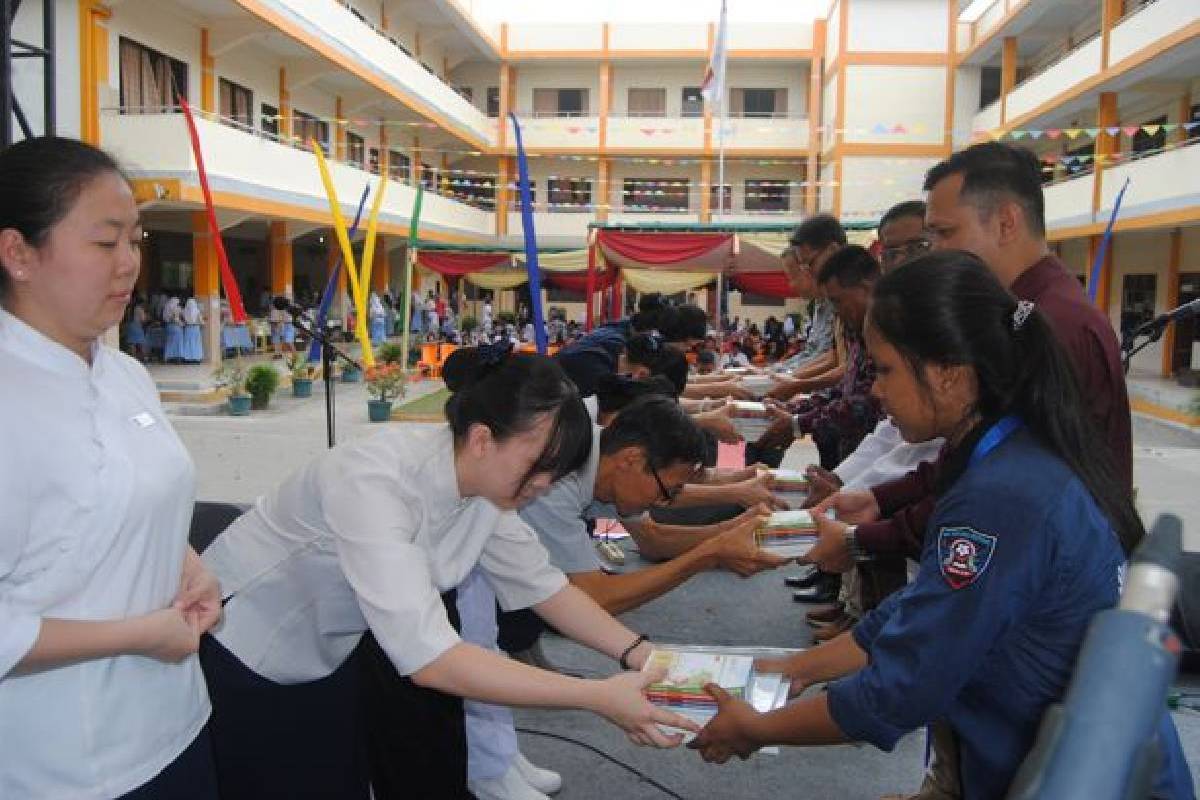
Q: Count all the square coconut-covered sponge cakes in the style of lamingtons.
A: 0